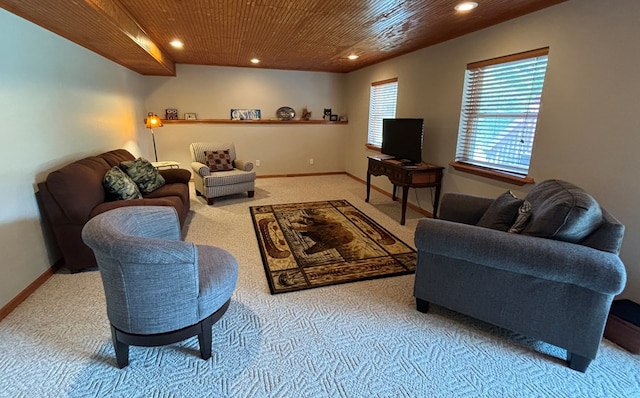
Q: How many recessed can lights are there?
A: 4